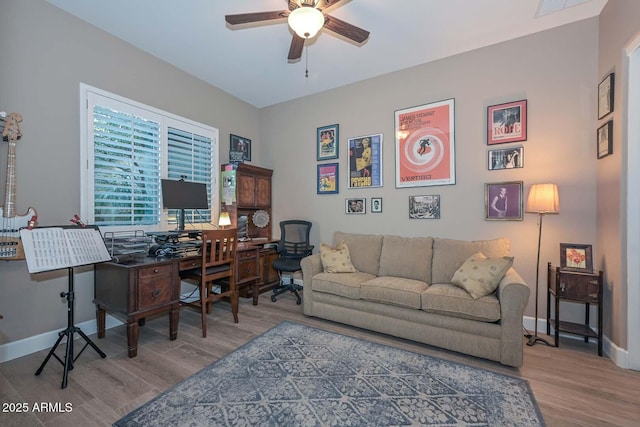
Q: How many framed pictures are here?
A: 14